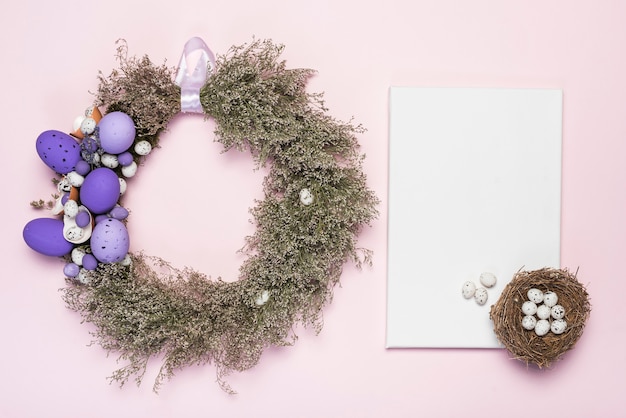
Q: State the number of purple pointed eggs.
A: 2